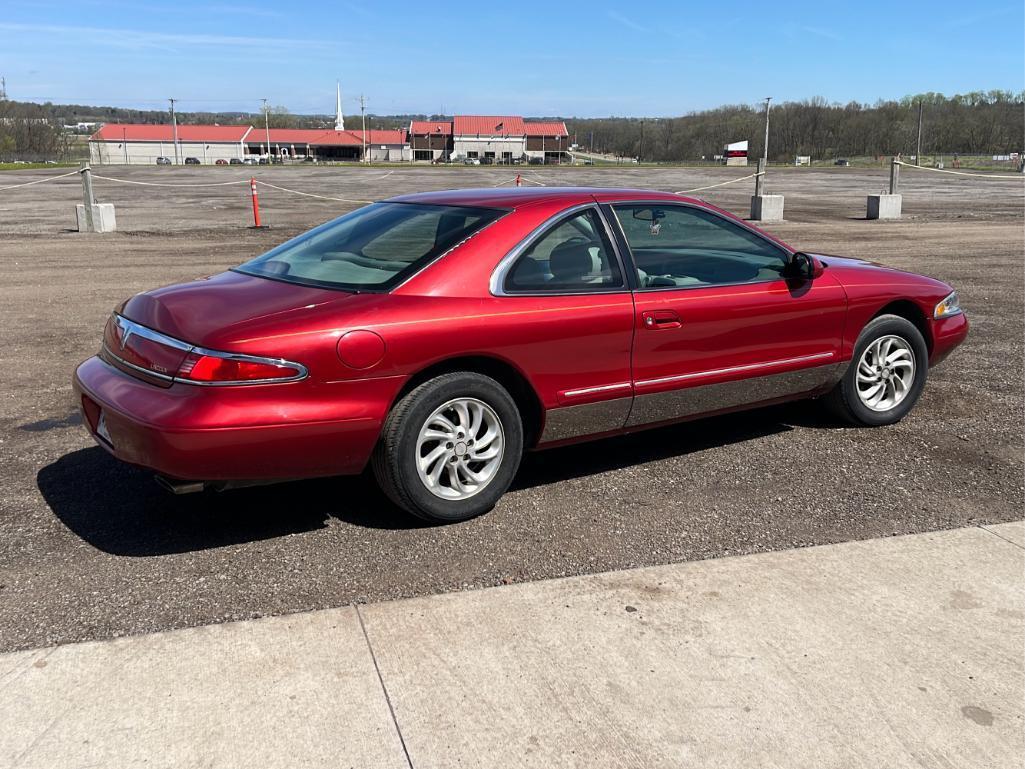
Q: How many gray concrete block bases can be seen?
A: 3